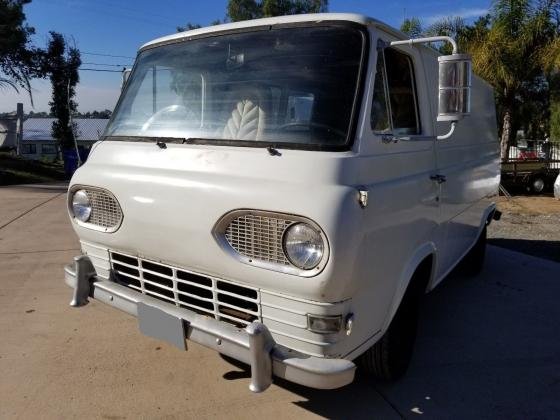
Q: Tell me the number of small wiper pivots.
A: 2